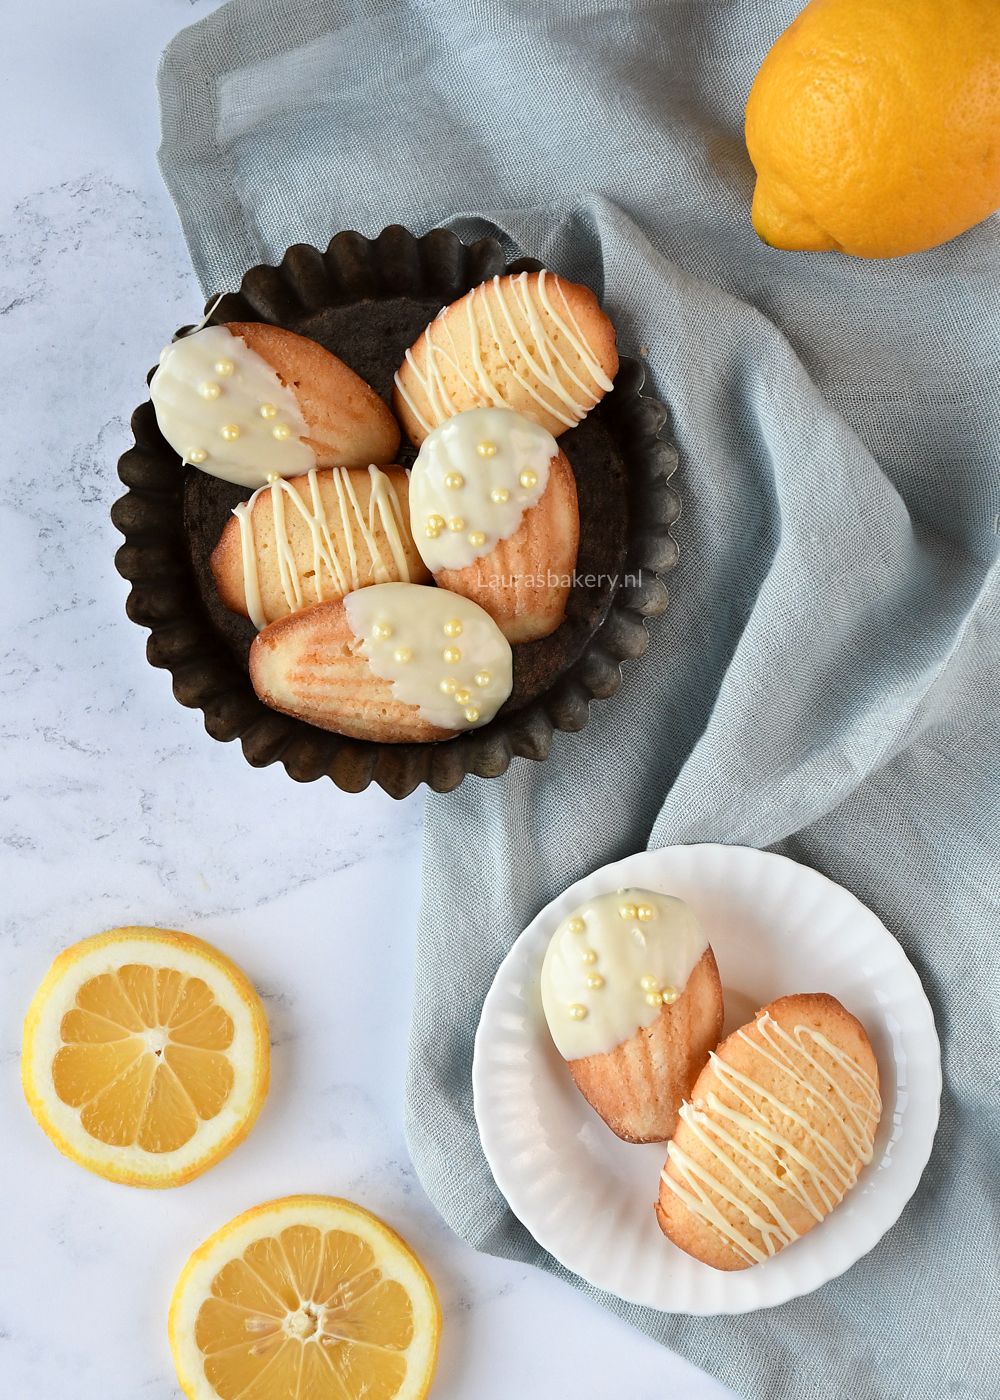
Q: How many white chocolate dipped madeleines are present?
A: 4